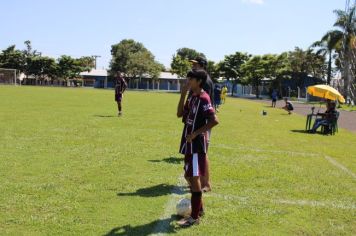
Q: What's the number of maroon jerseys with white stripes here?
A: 2